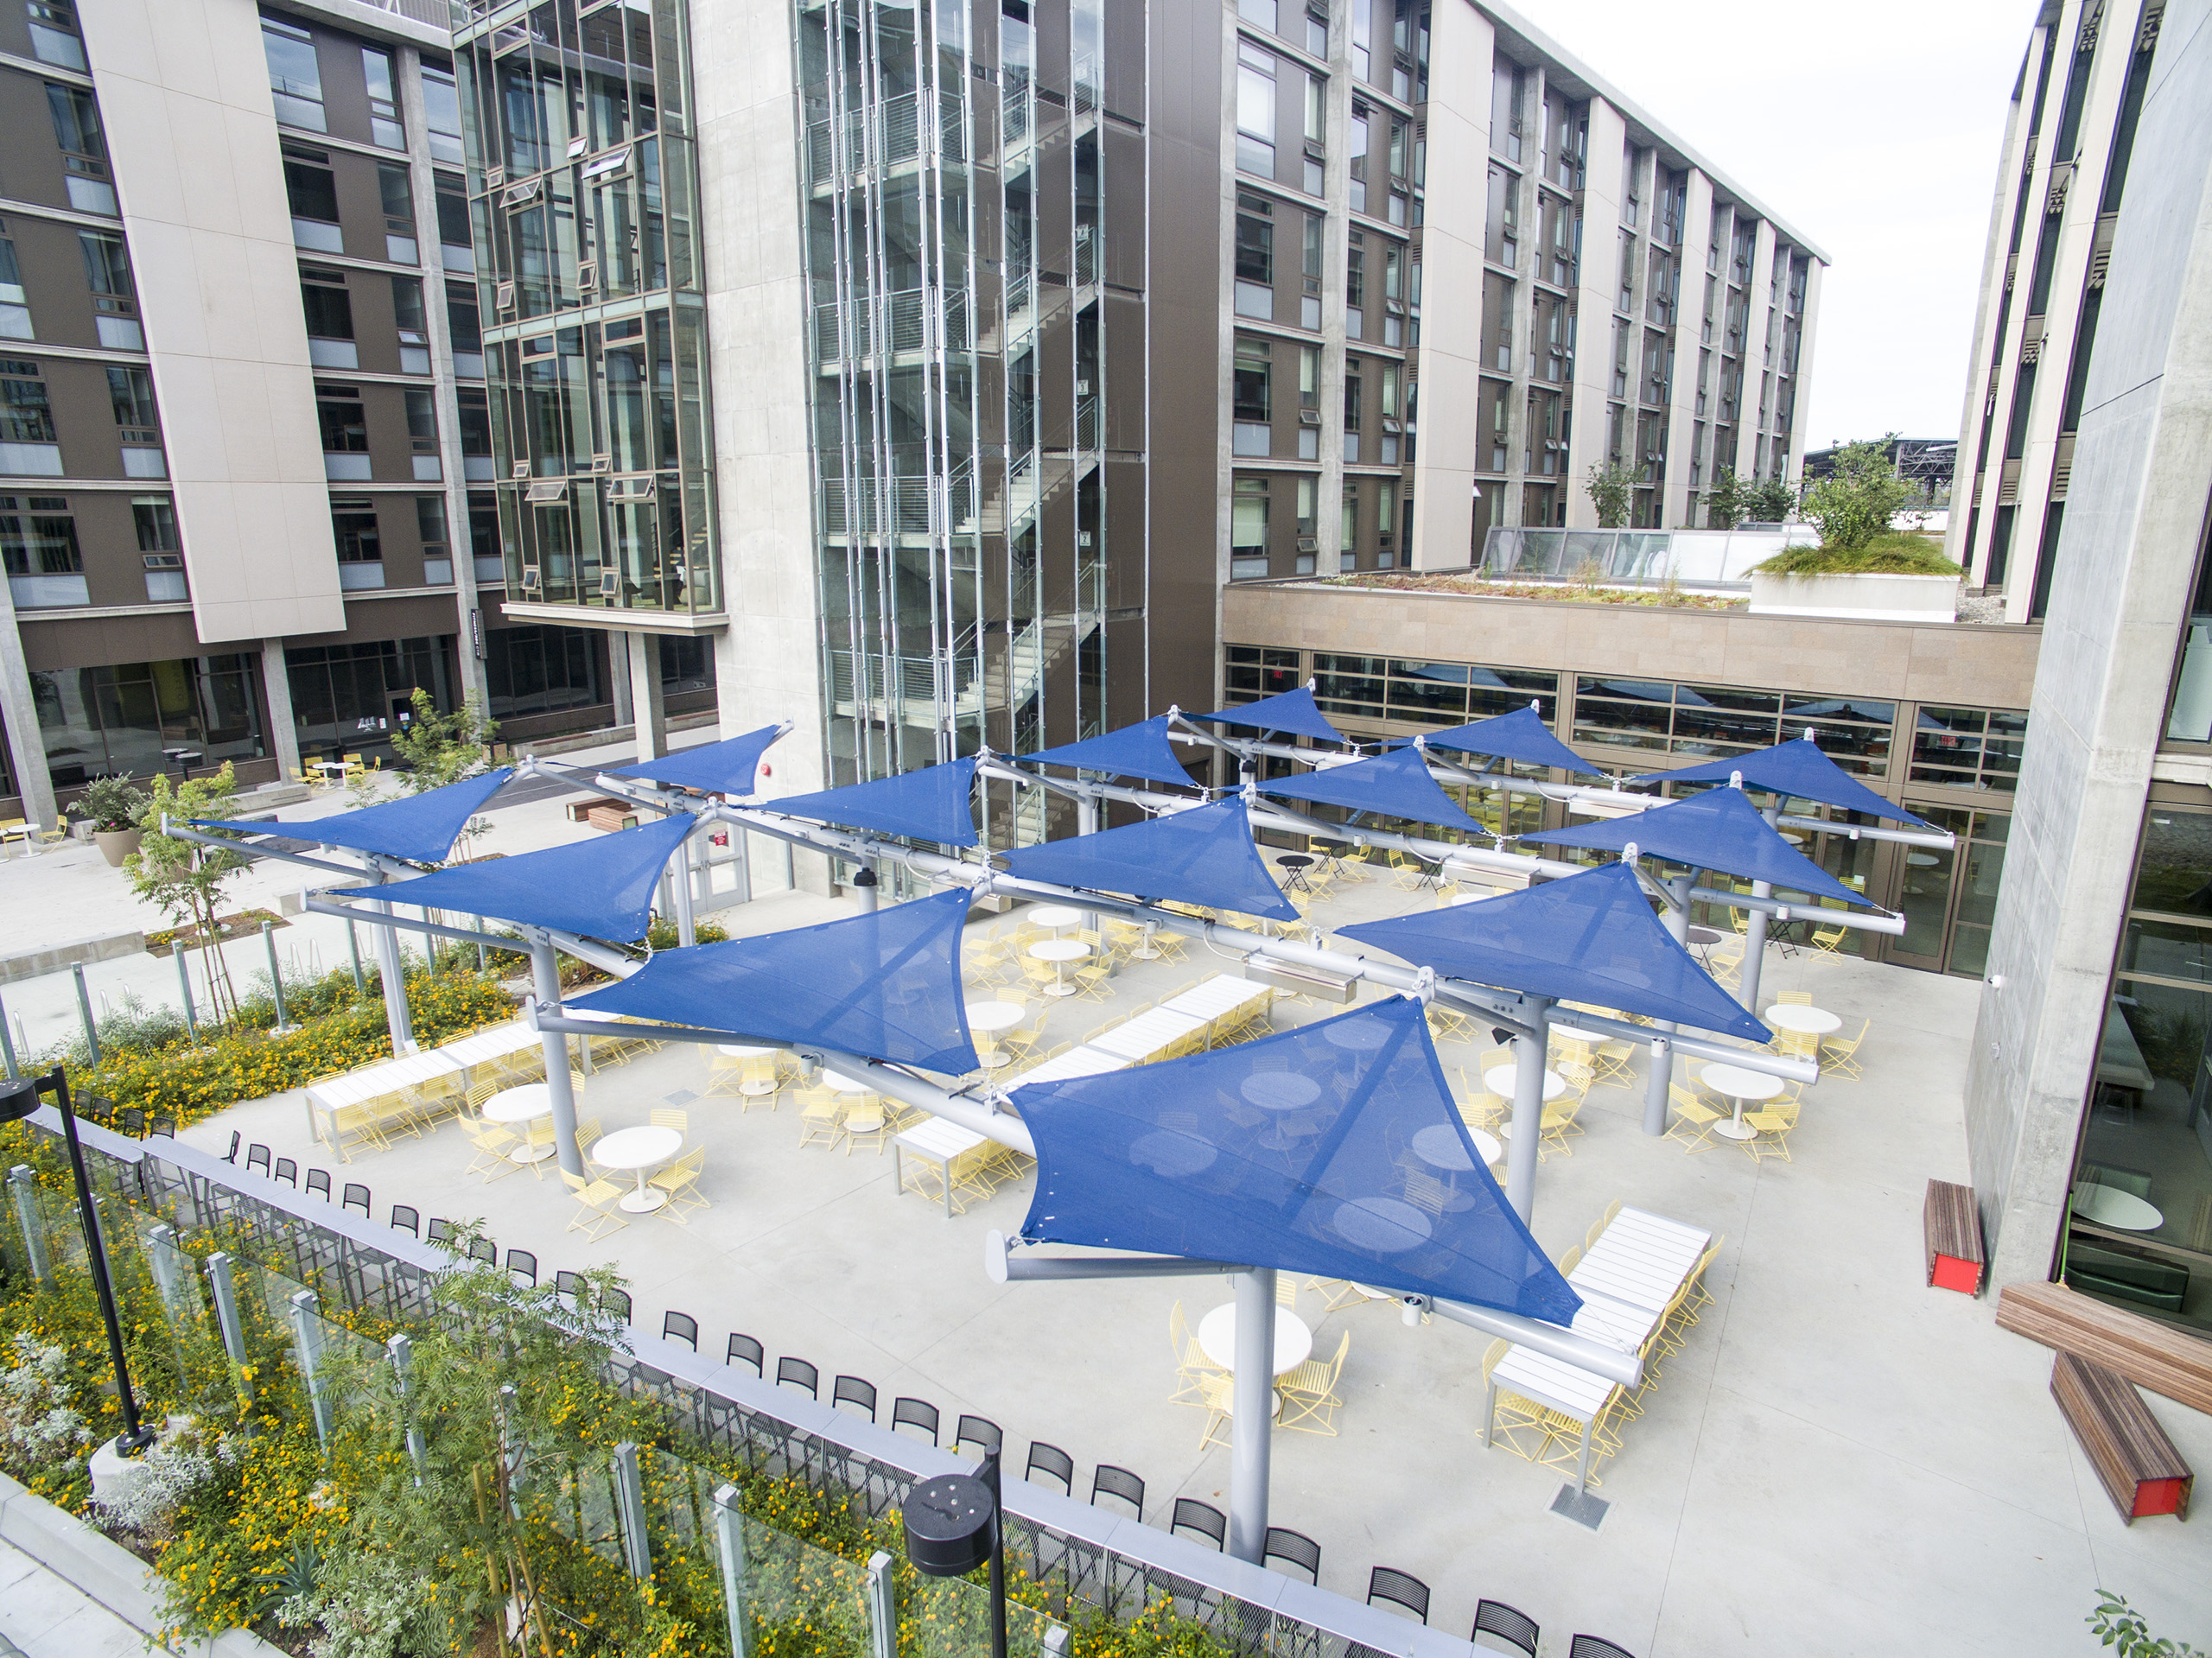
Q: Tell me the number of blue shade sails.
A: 14